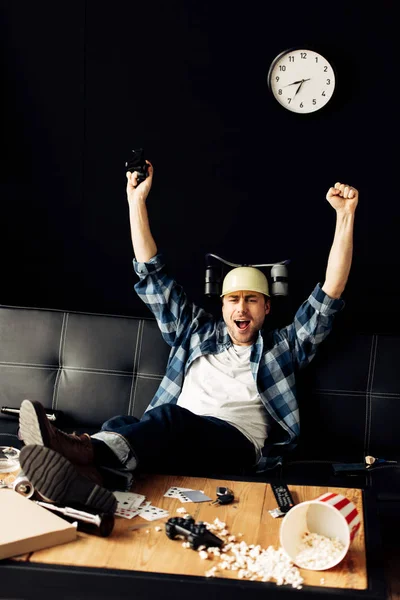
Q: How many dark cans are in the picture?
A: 1